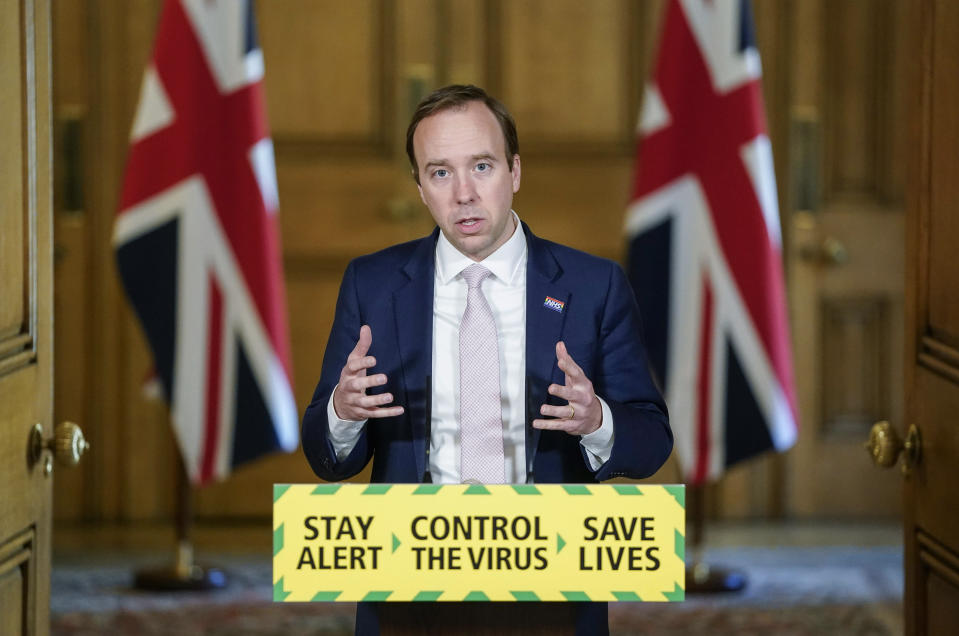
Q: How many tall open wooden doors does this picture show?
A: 2